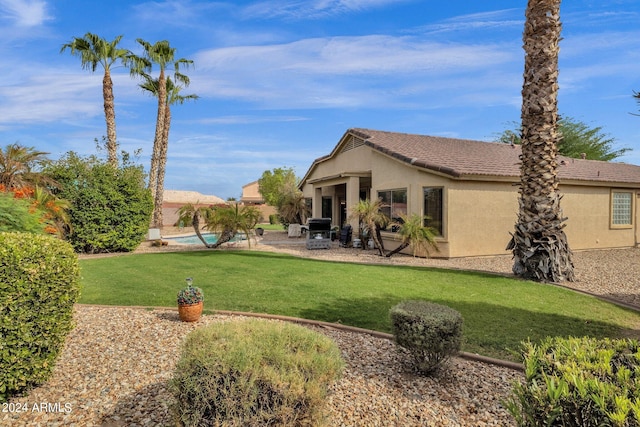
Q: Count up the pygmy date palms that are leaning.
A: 4